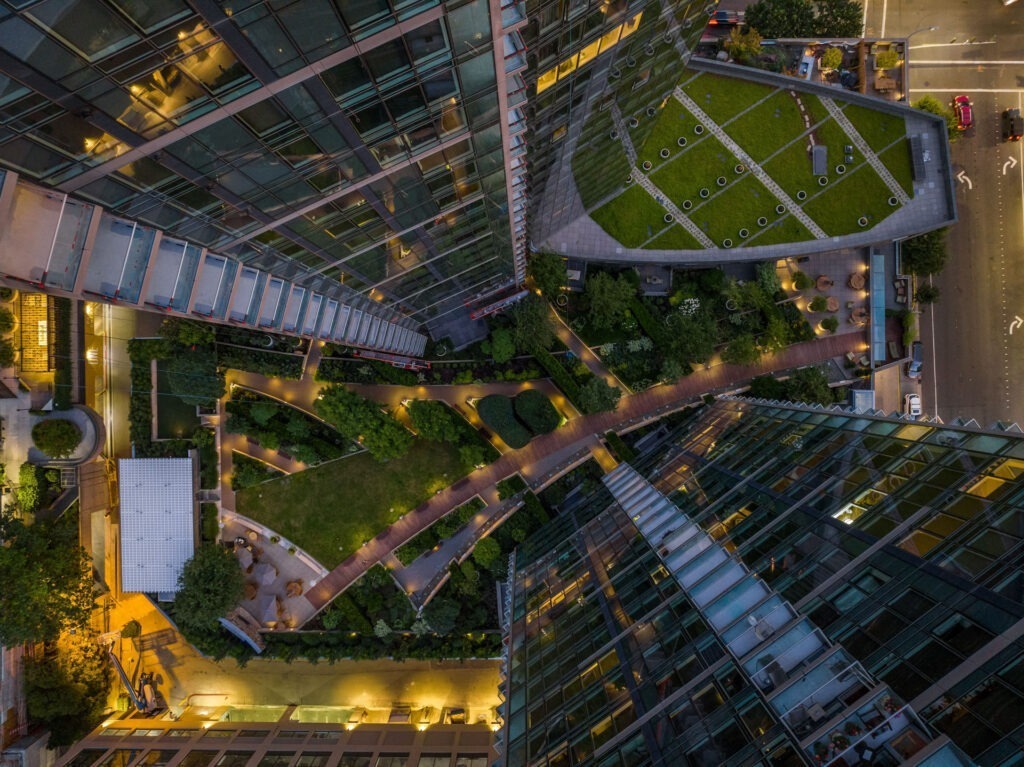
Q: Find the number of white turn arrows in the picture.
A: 3